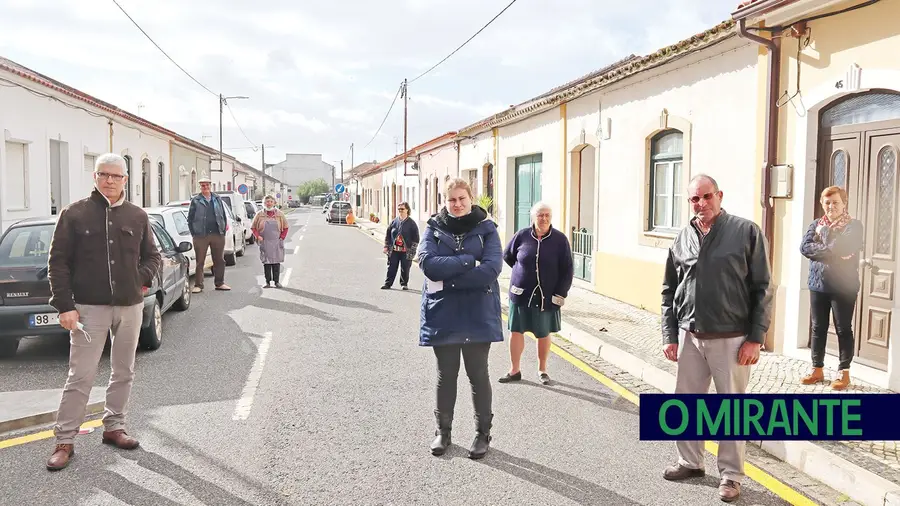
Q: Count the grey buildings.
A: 1